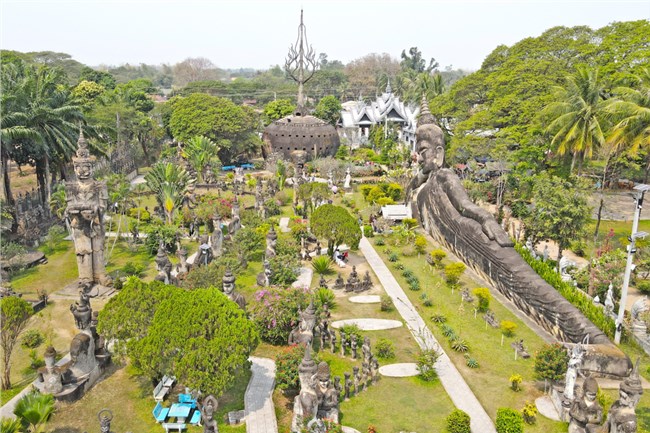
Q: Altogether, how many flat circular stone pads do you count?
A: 3